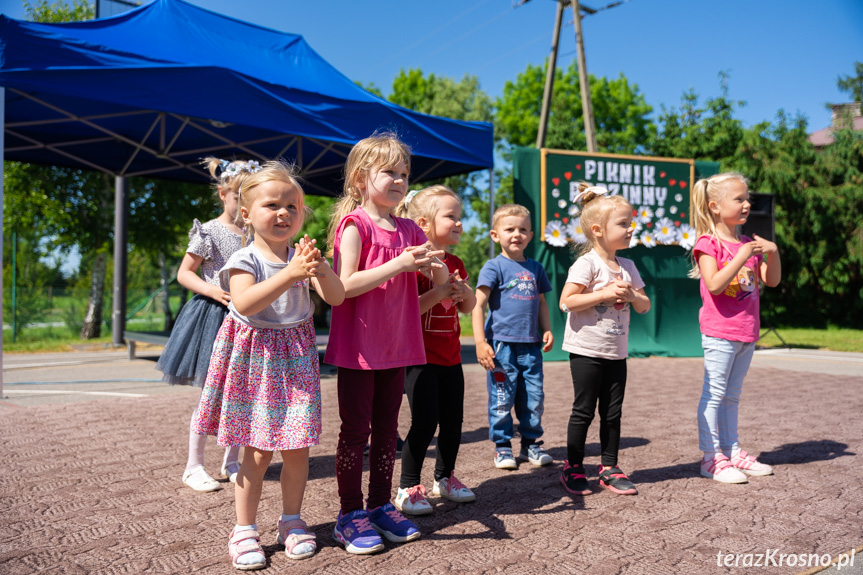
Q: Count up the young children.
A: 7